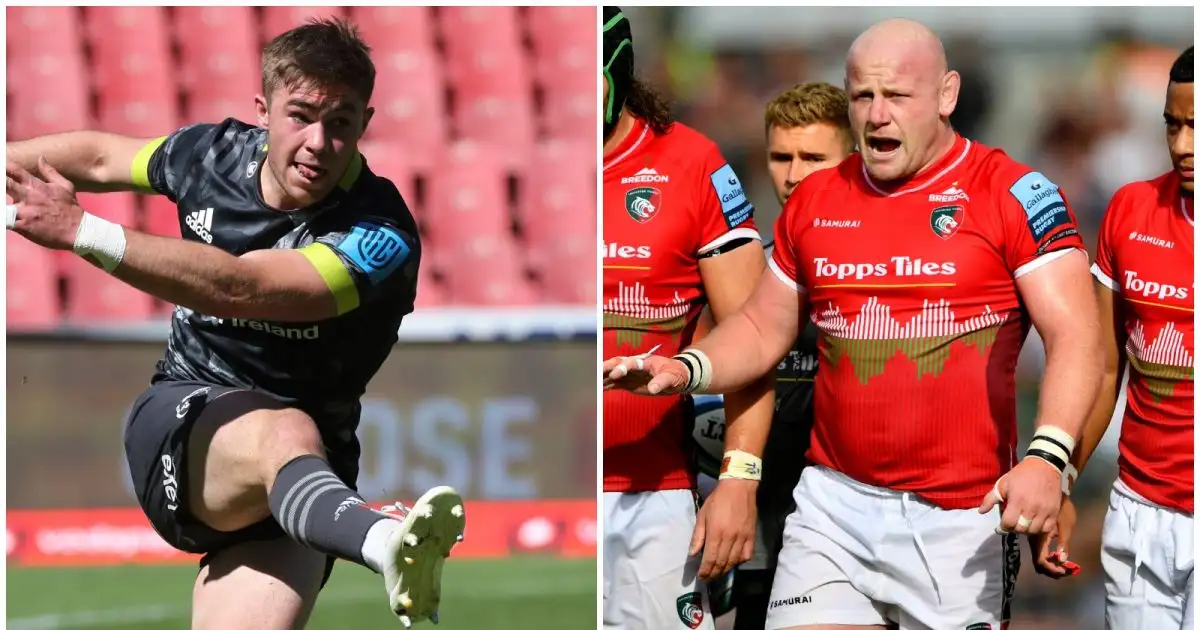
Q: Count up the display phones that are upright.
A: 0